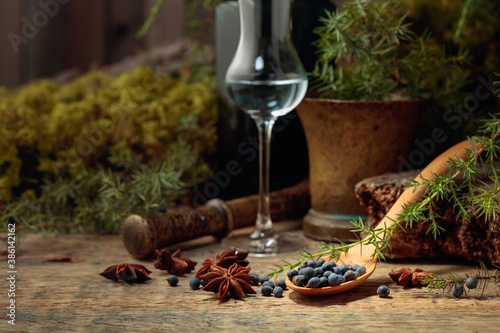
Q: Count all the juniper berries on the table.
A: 12